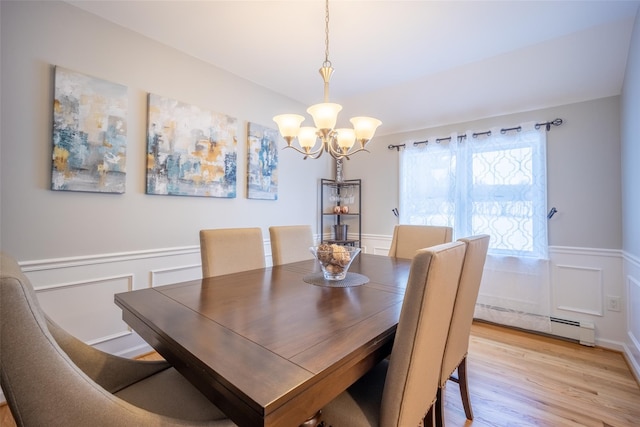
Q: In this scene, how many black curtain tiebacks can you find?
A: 2